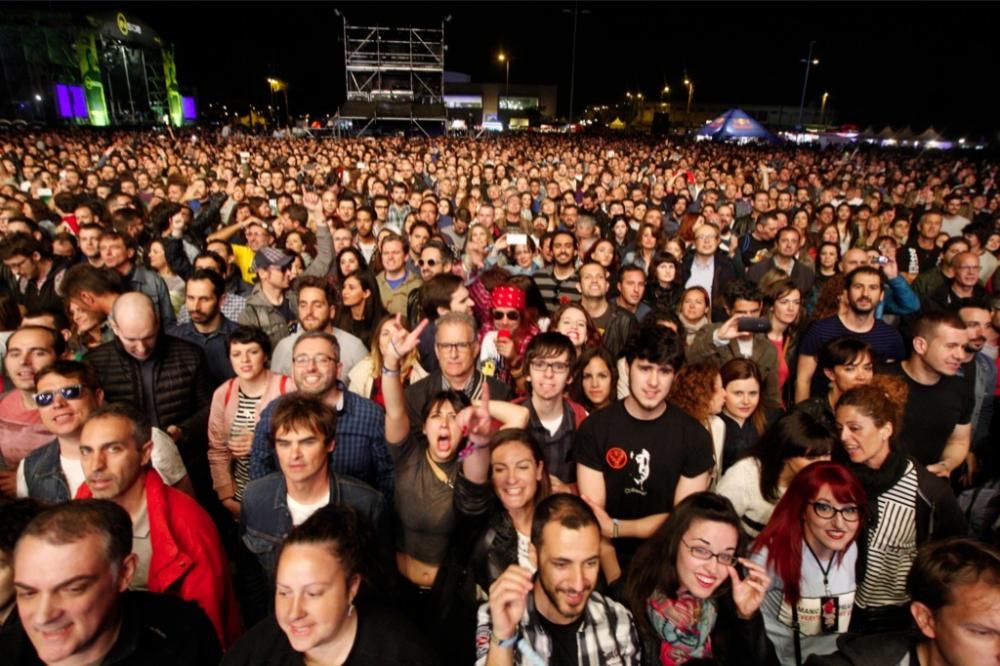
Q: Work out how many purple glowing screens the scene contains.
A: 3